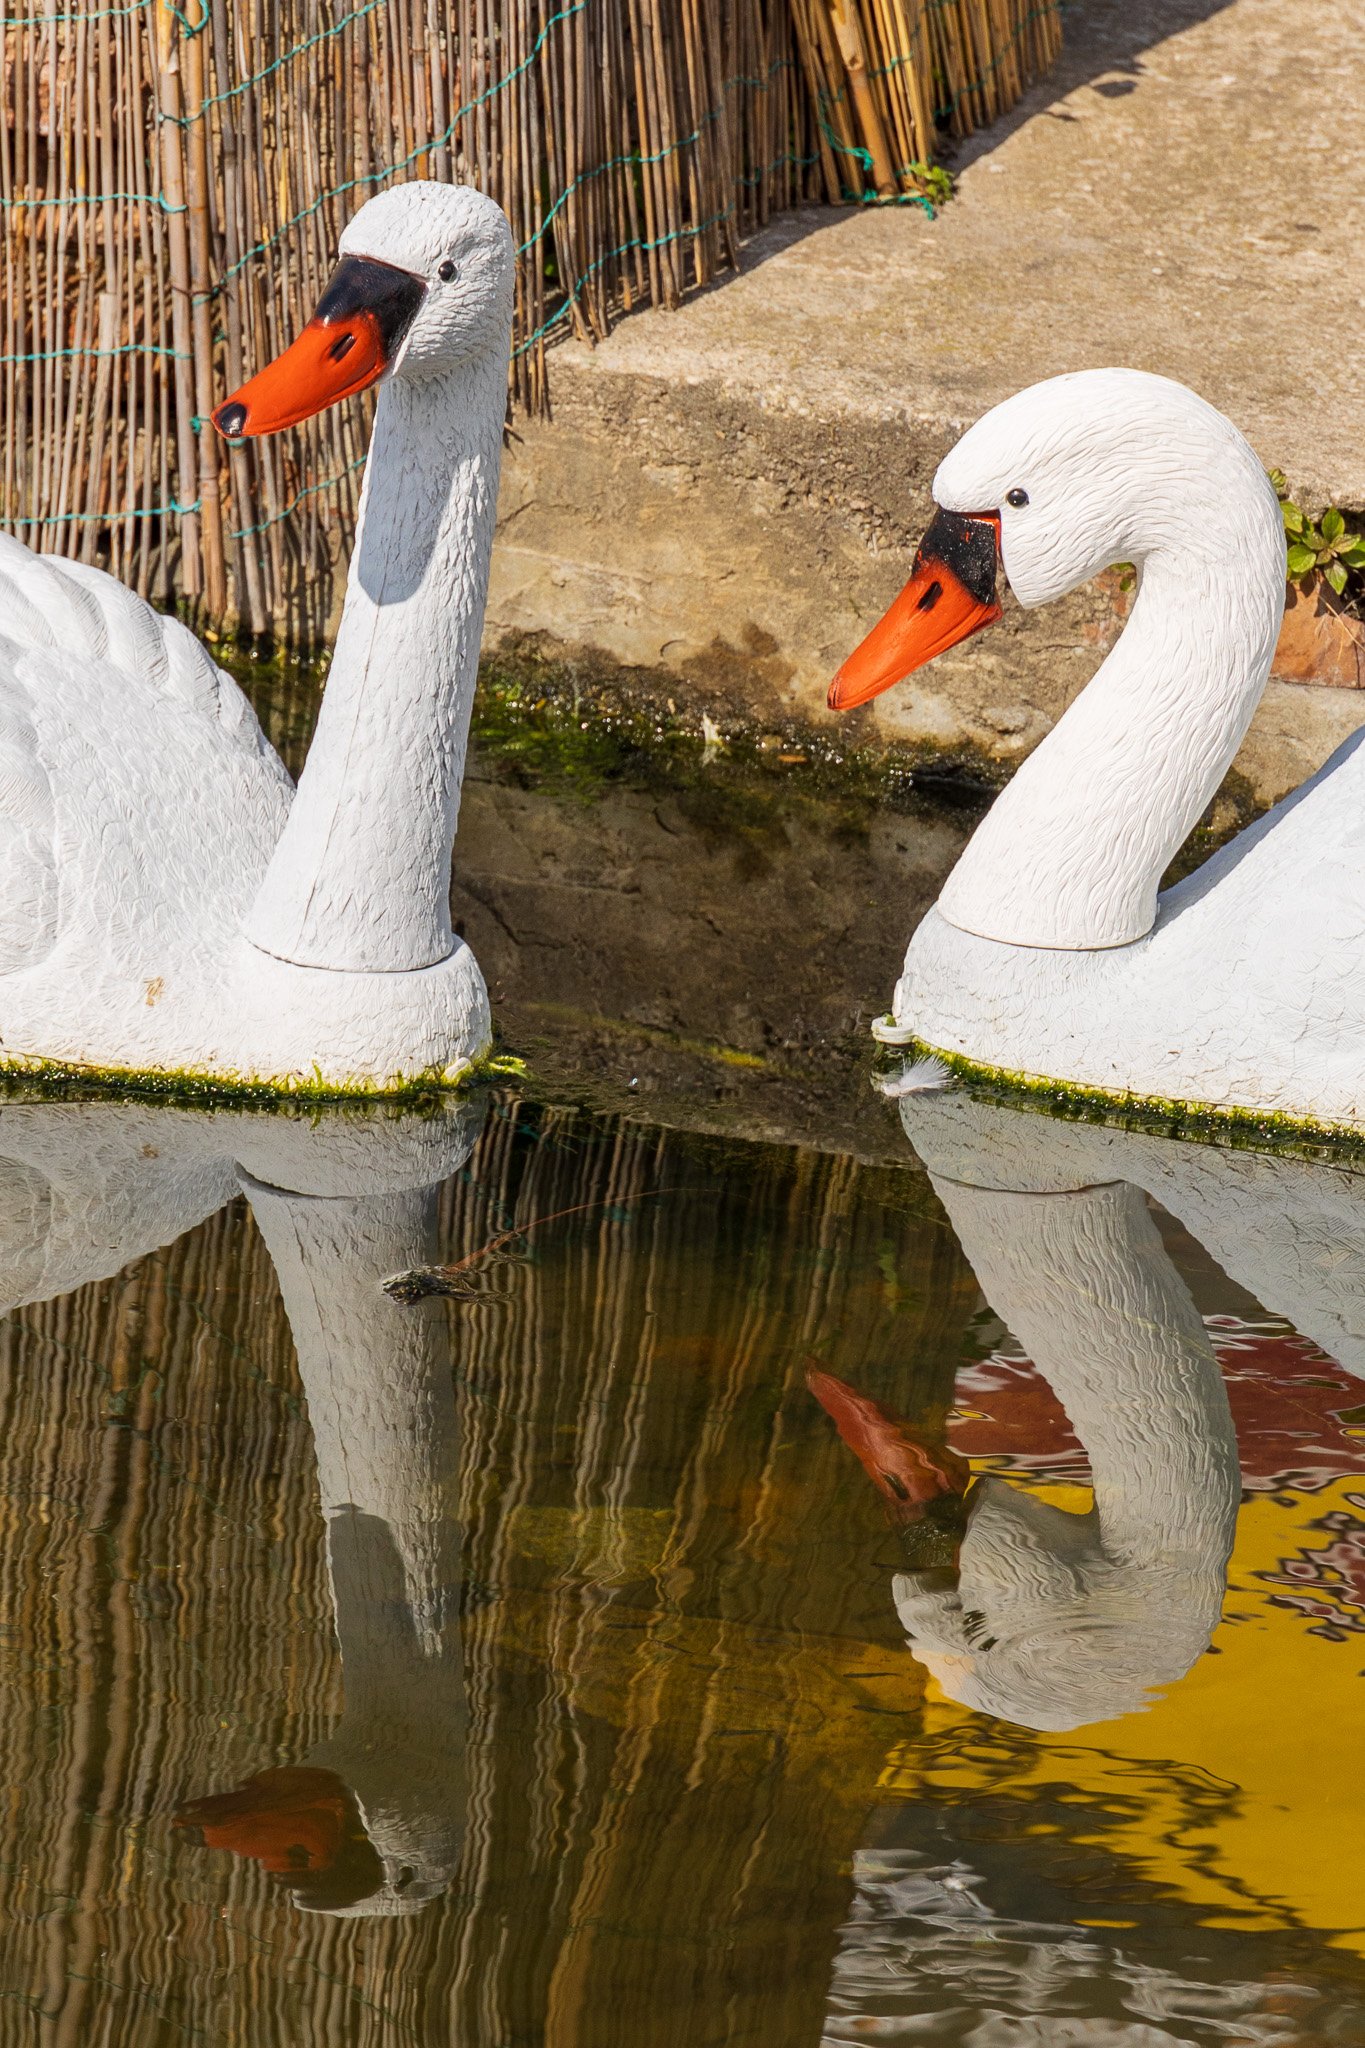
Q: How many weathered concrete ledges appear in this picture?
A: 1